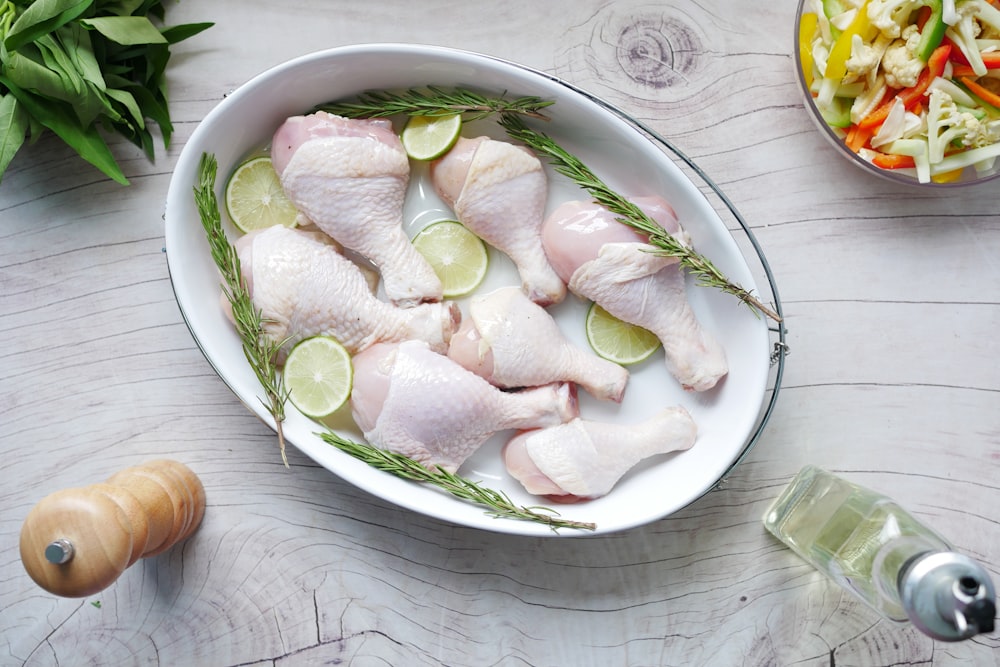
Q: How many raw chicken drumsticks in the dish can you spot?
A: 7